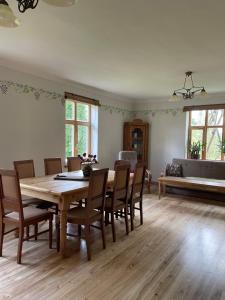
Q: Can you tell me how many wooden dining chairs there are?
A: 8